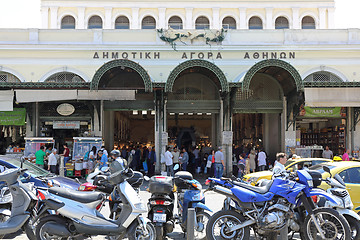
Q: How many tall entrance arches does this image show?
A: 3